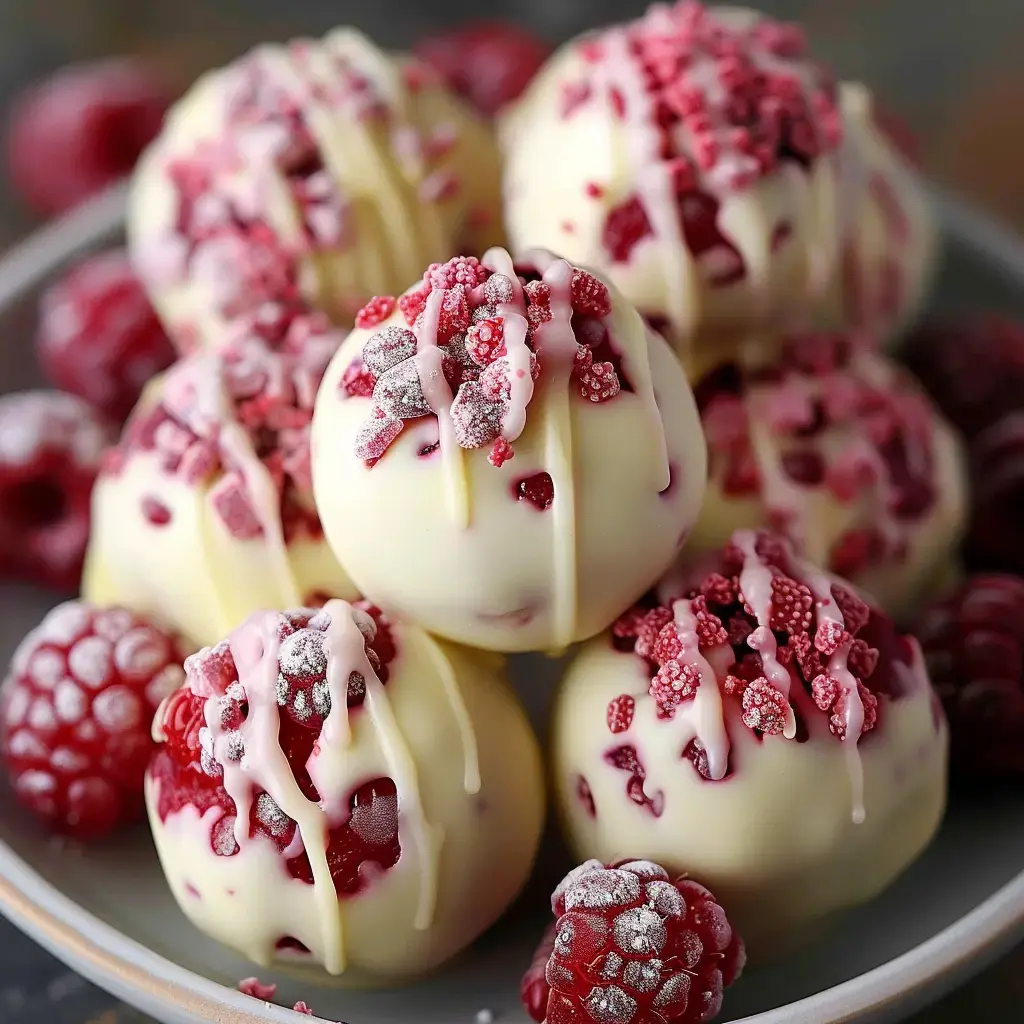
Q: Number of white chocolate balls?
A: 7